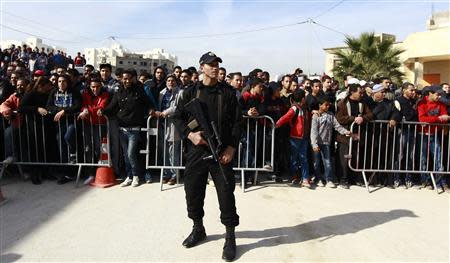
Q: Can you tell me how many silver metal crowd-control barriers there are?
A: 3